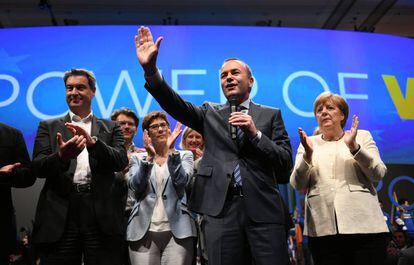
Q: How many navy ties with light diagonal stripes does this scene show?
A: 1